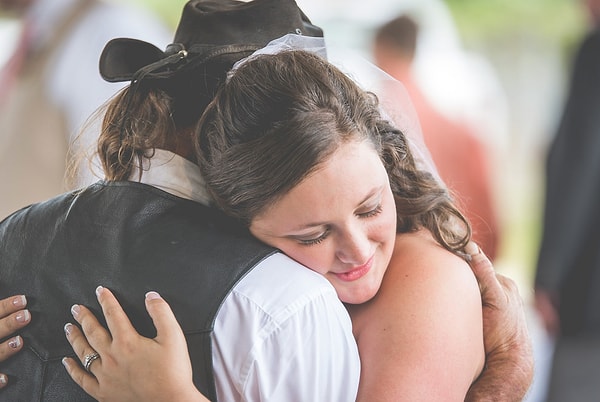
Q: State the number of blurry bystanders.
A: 3